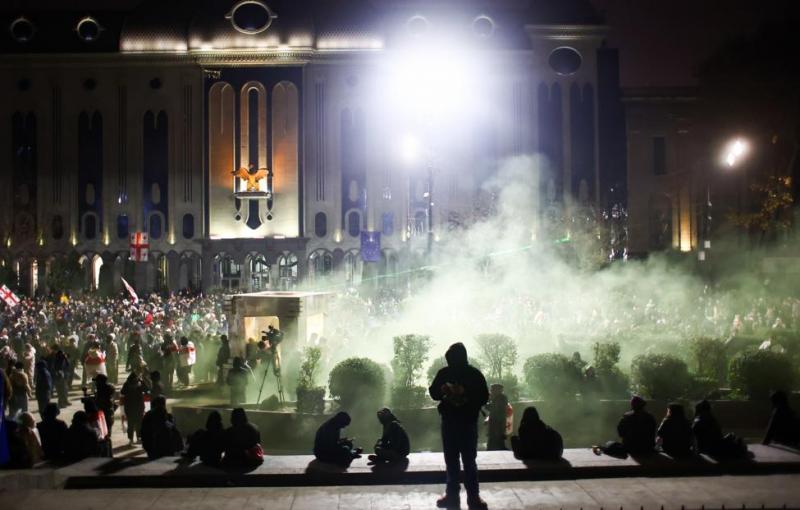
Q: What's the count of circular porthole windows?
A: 6